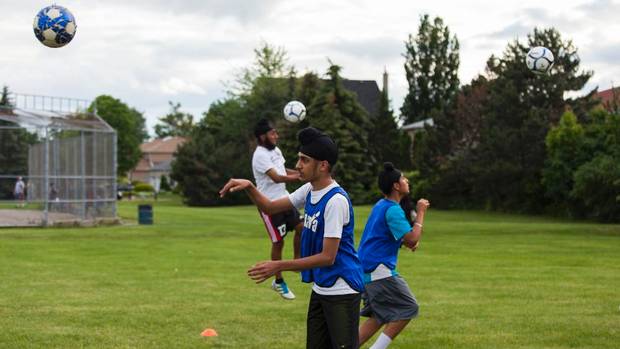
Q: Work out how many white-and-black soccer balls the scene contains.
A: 2